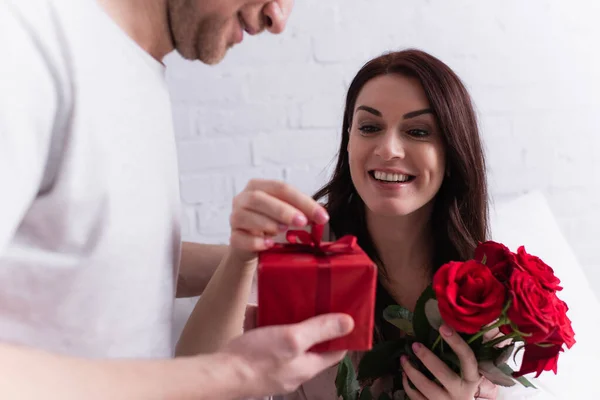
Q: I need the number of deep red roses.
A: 6